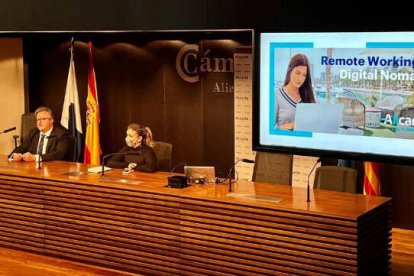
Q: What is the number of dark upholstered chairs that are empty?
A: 2